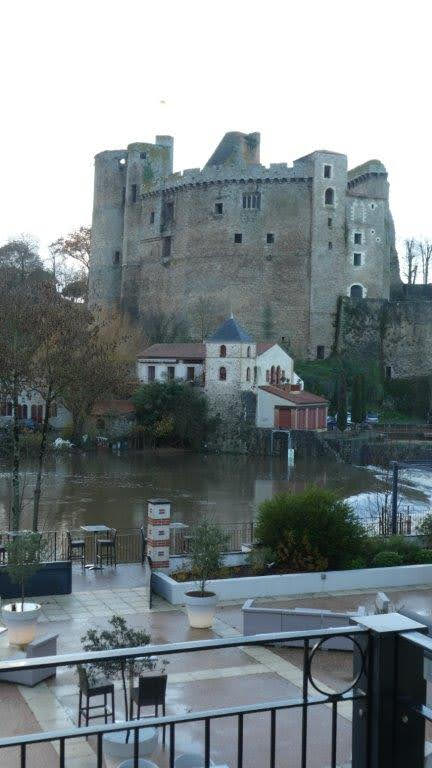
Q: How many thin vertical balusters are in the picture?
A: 10